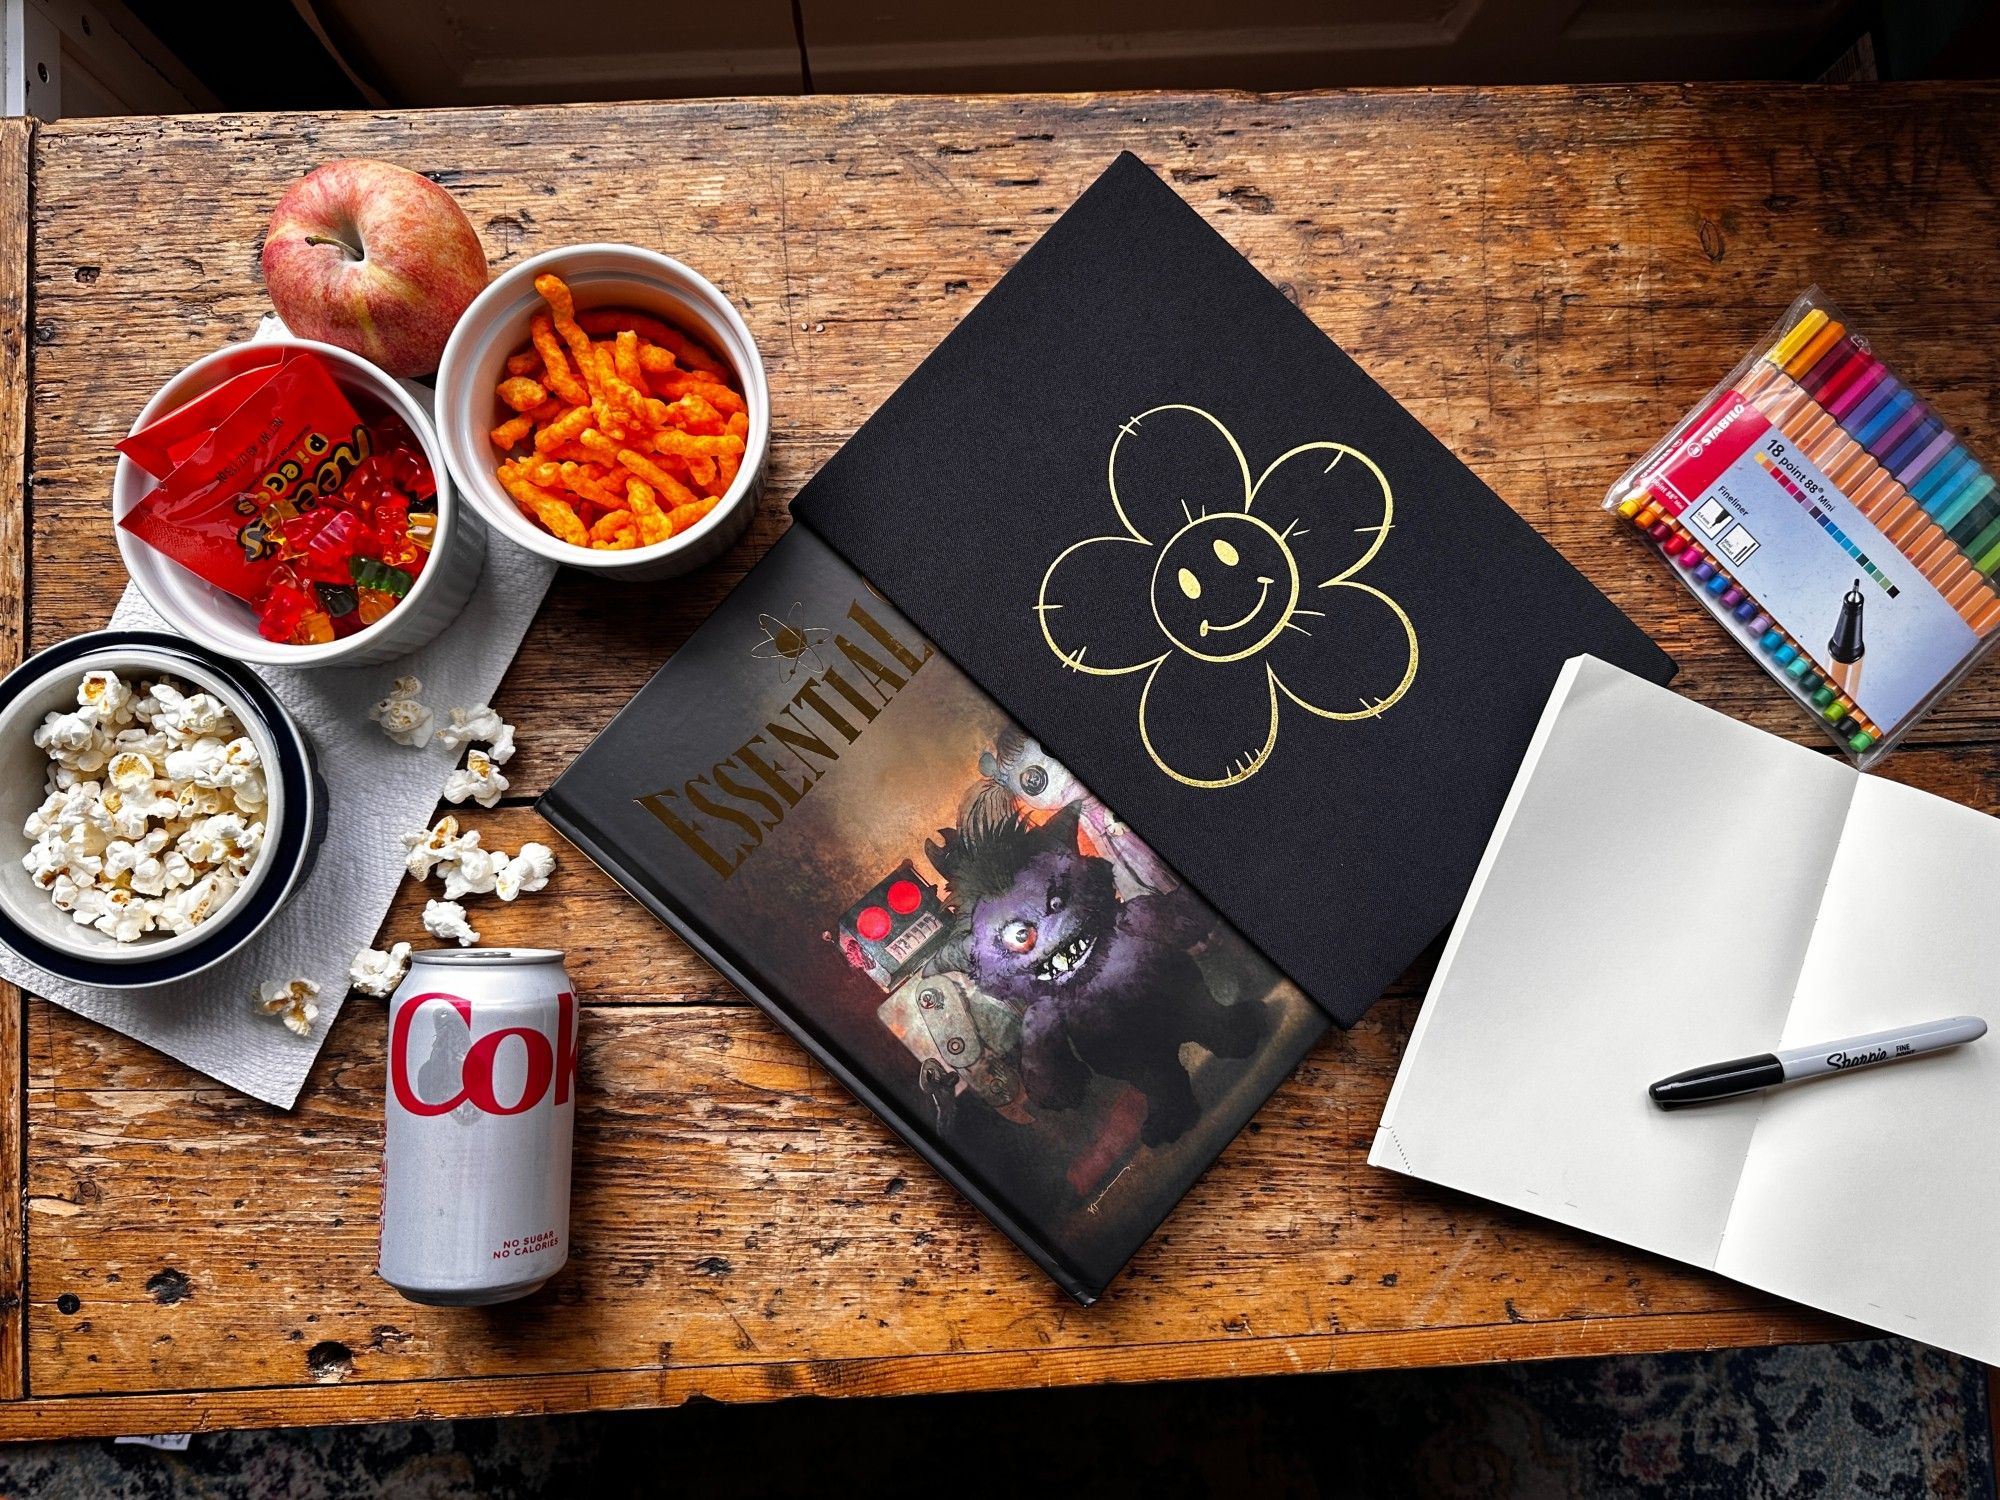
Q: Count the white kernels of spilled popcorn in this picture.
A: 9